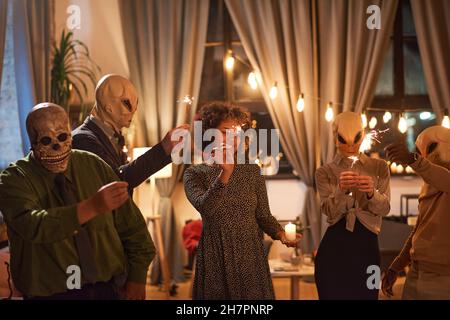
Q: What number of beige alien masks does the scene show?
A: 3